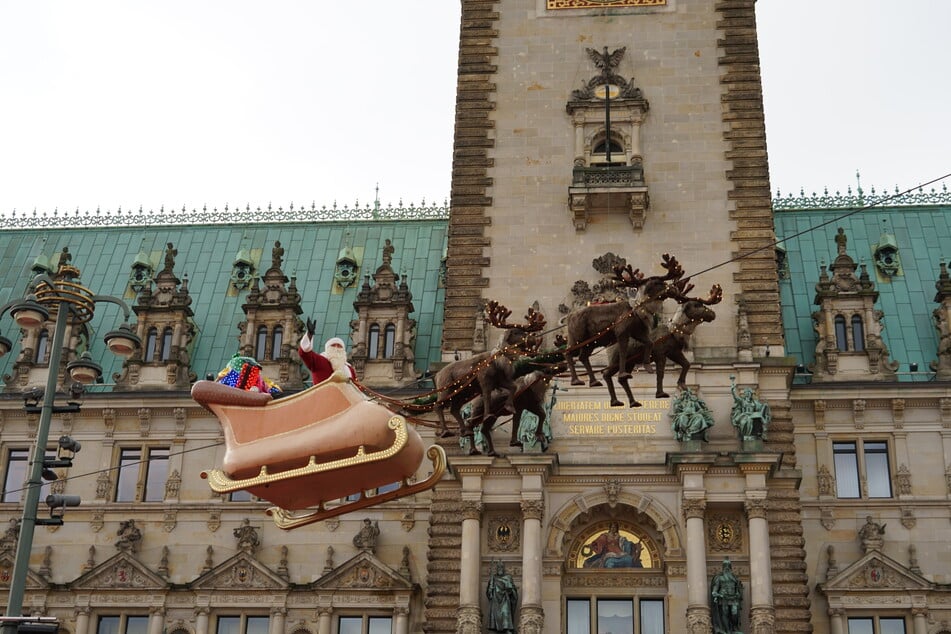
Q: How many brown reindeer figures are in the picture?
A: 4